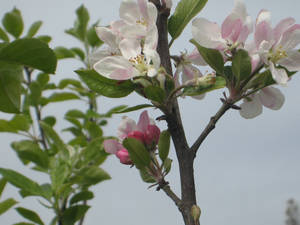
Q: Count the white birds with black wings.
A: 0